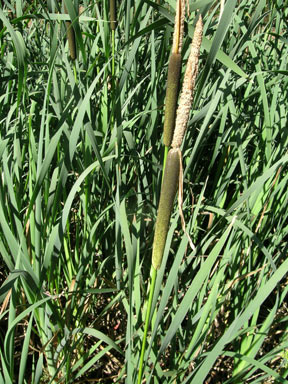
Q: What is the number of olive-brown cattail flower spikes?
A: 4